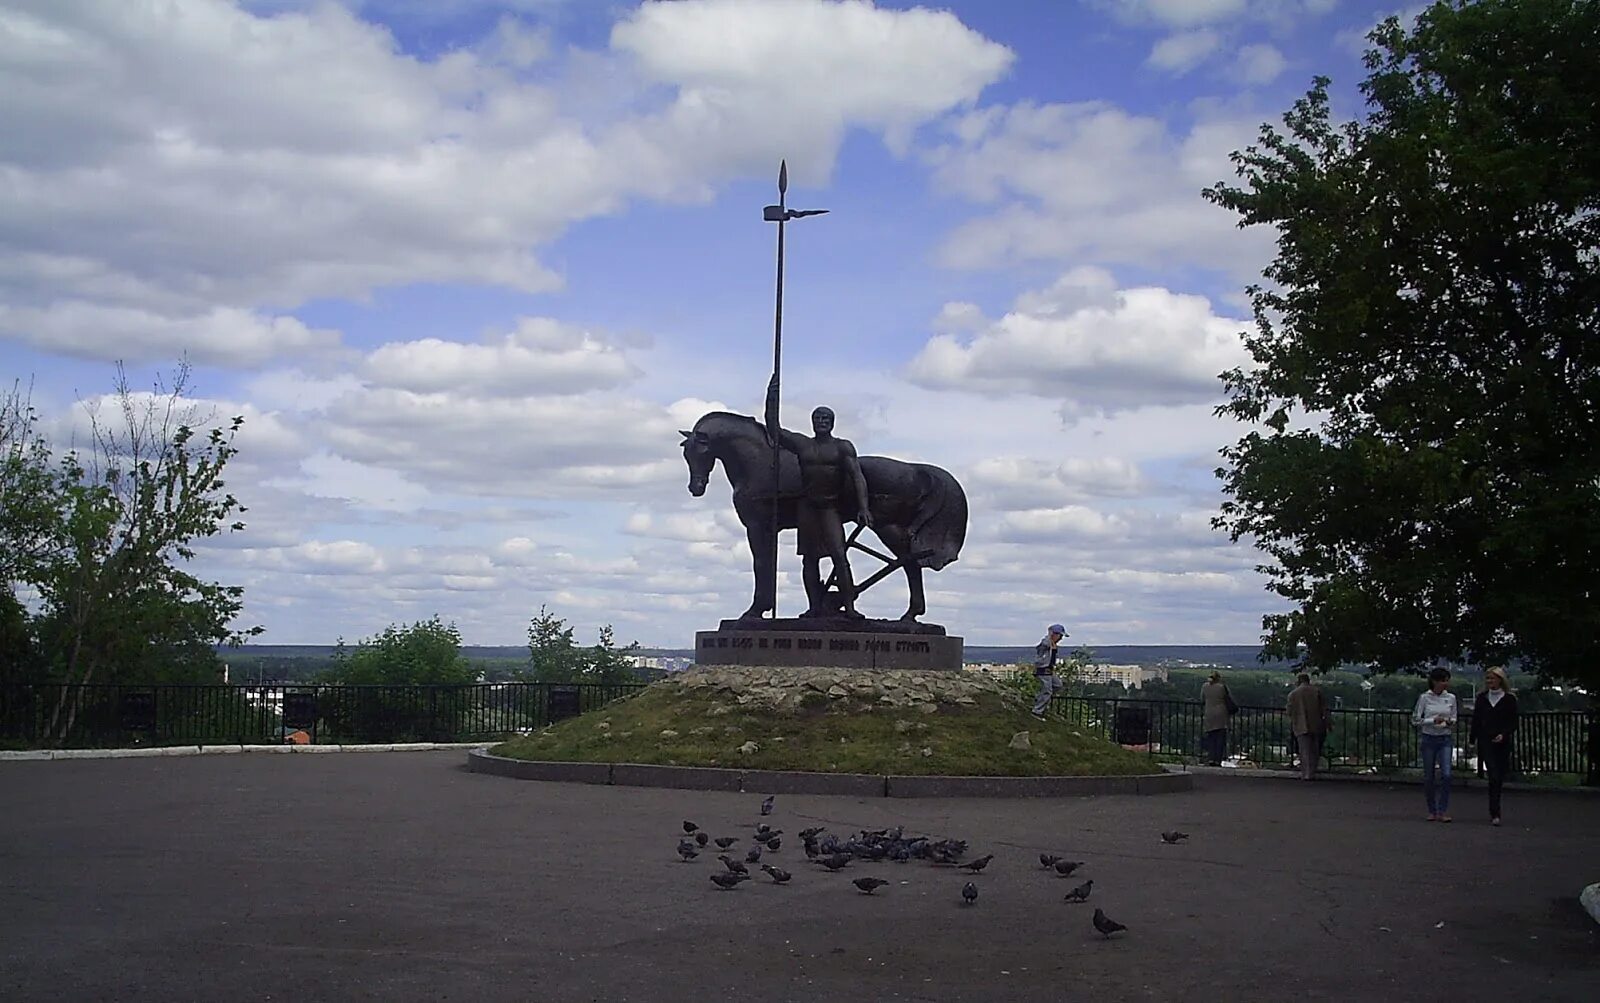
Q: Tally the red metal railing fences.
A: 0